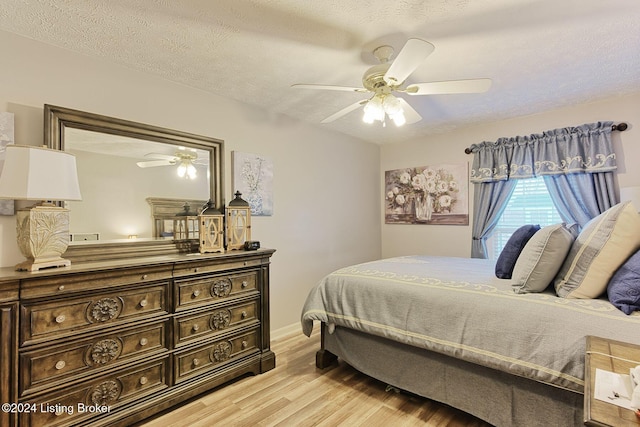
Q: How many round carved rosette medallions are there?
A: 6